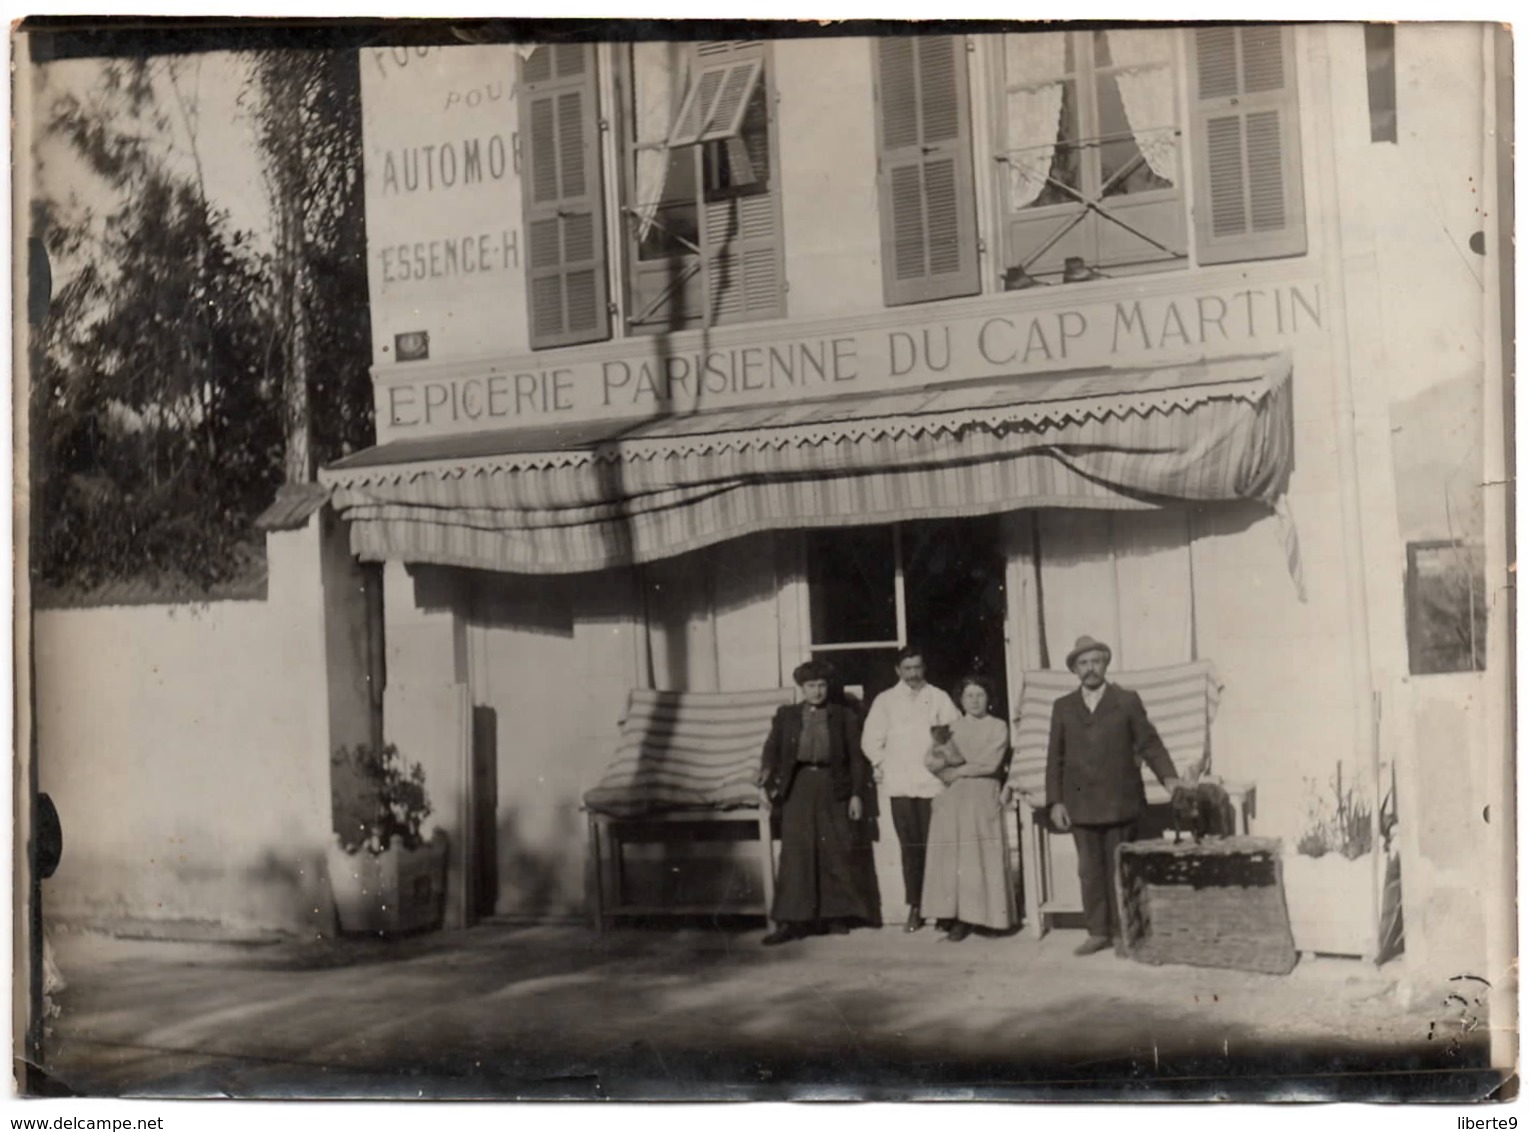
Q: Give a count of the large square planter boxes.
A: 2